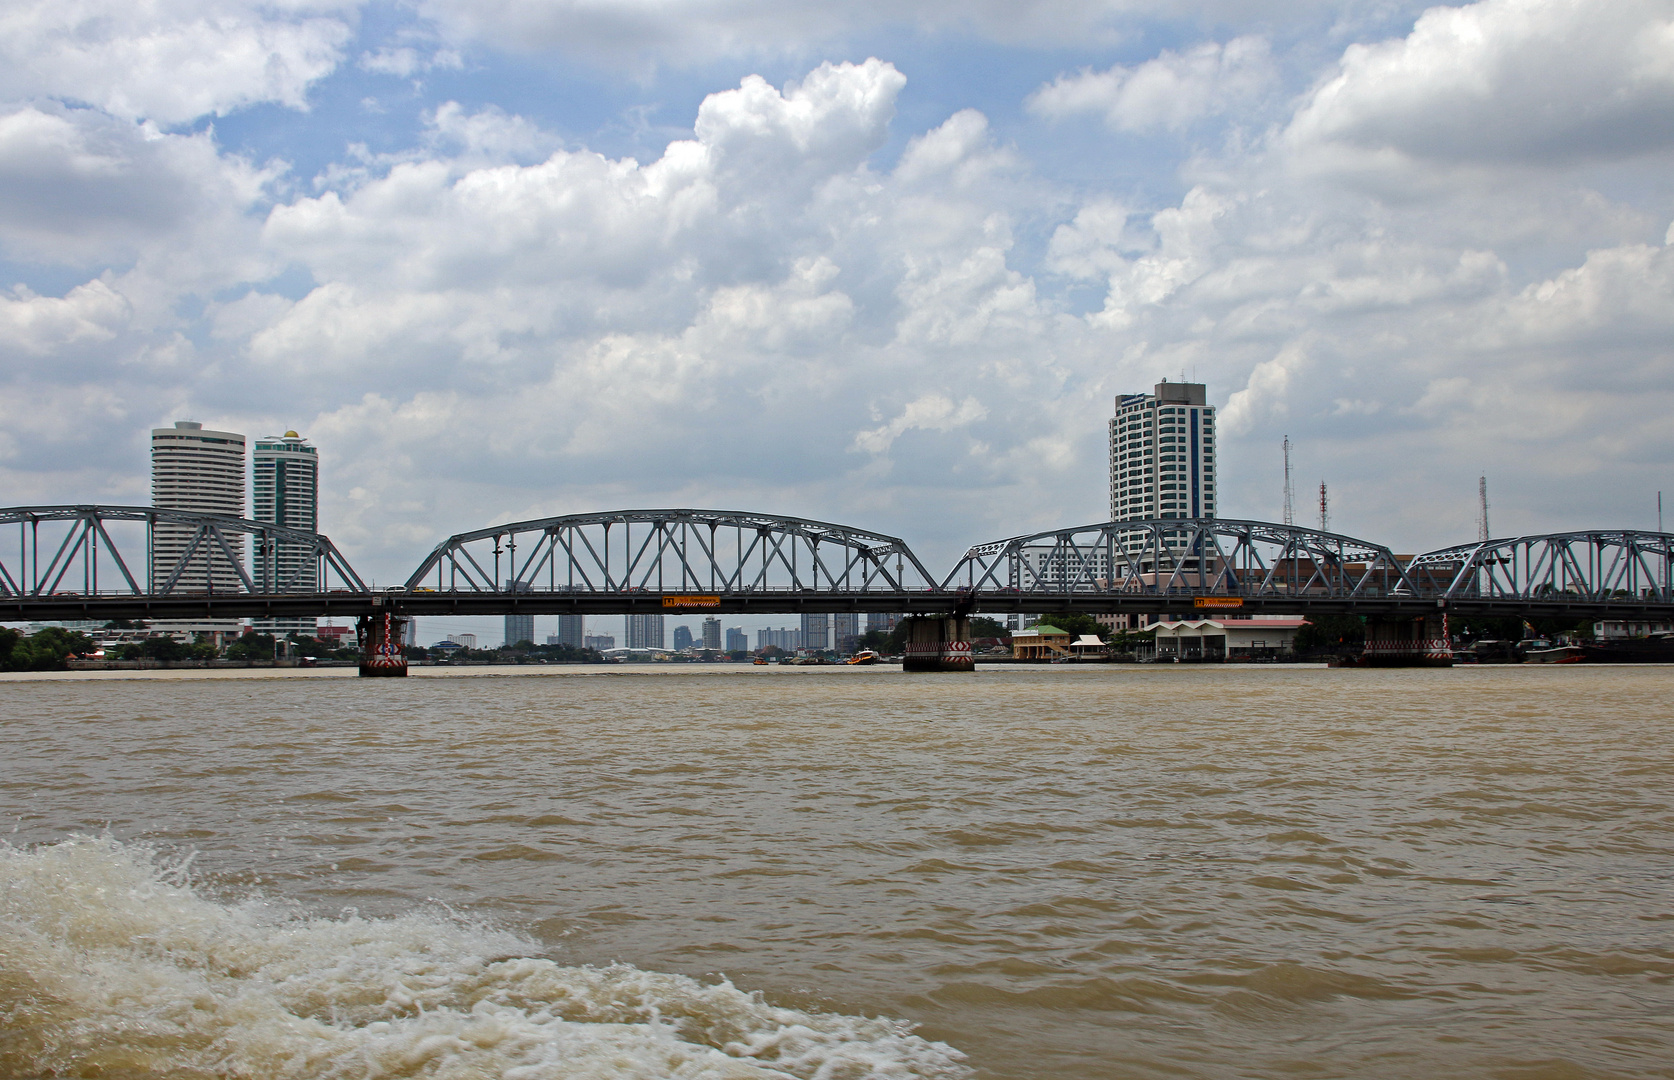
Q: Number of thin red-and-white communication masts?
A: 4